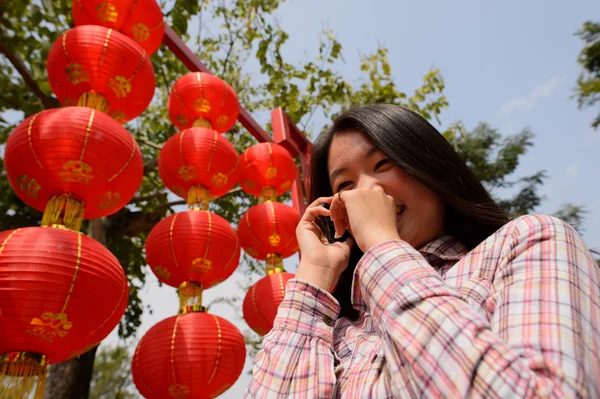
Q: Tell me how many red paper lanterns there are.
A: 11